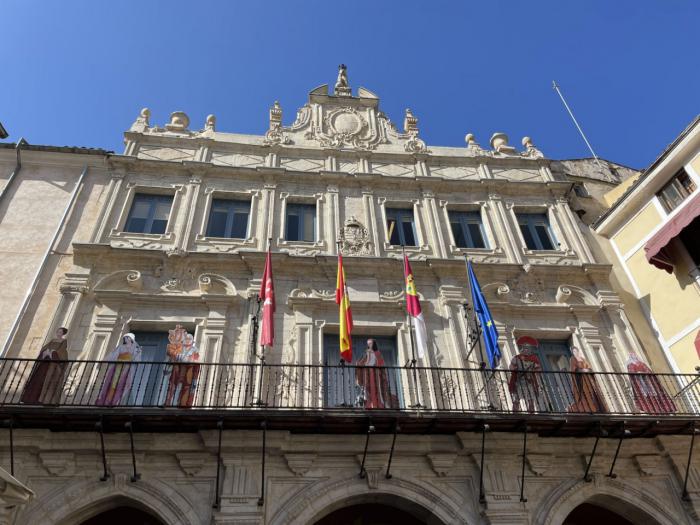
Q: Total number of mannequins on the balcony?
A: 7